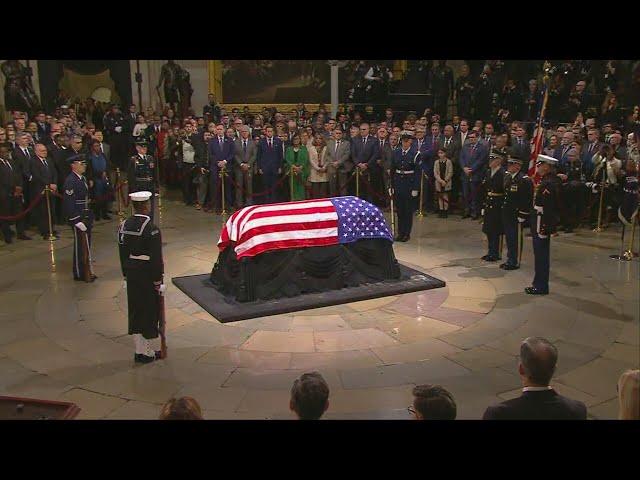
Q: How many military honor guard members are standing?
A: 7